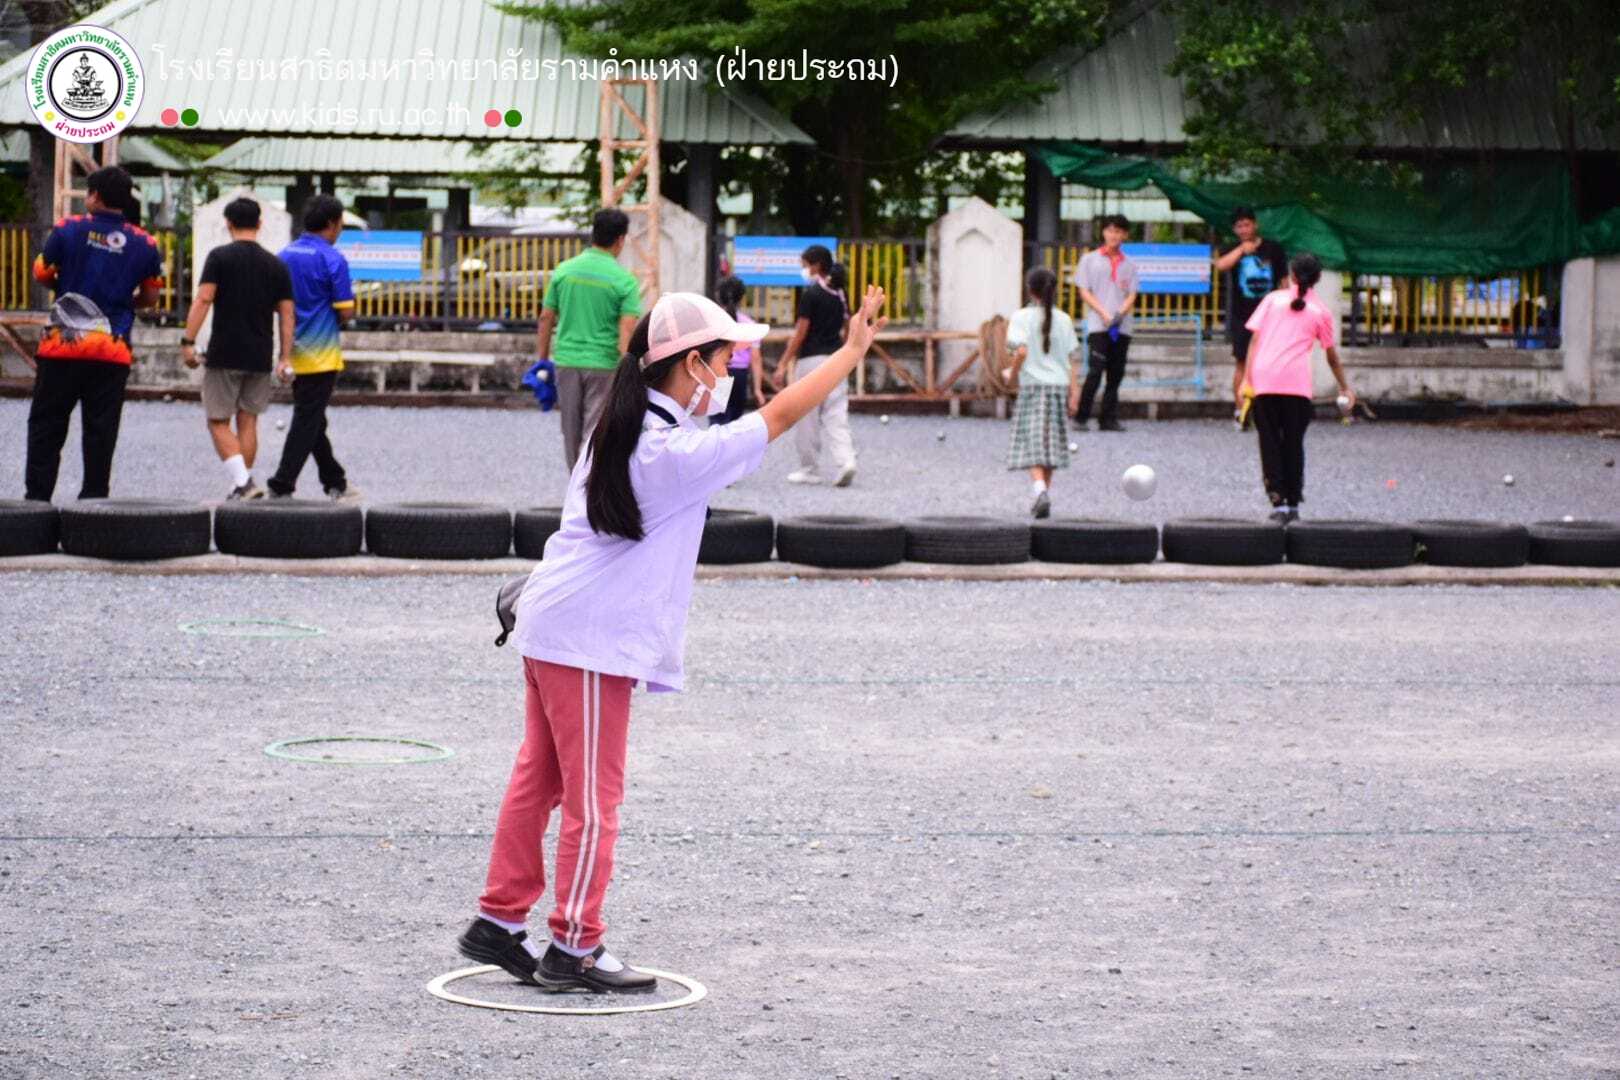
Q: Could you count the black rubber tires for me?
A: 13